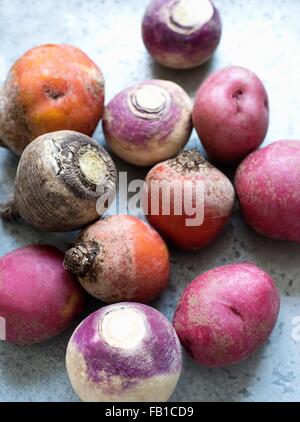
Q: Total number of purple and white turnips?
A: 3